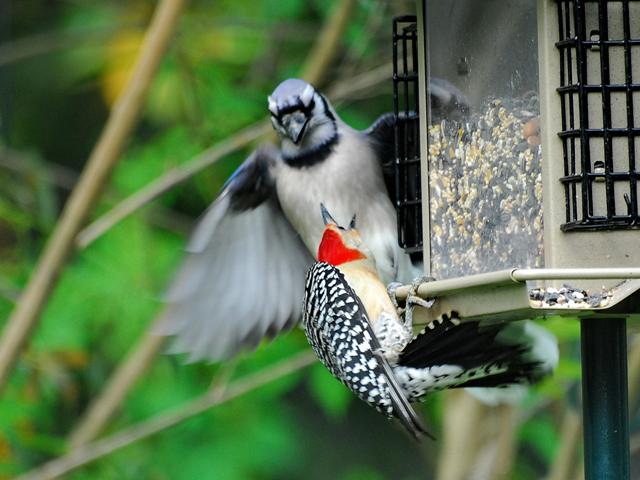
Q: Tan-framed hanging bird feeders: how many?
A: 1